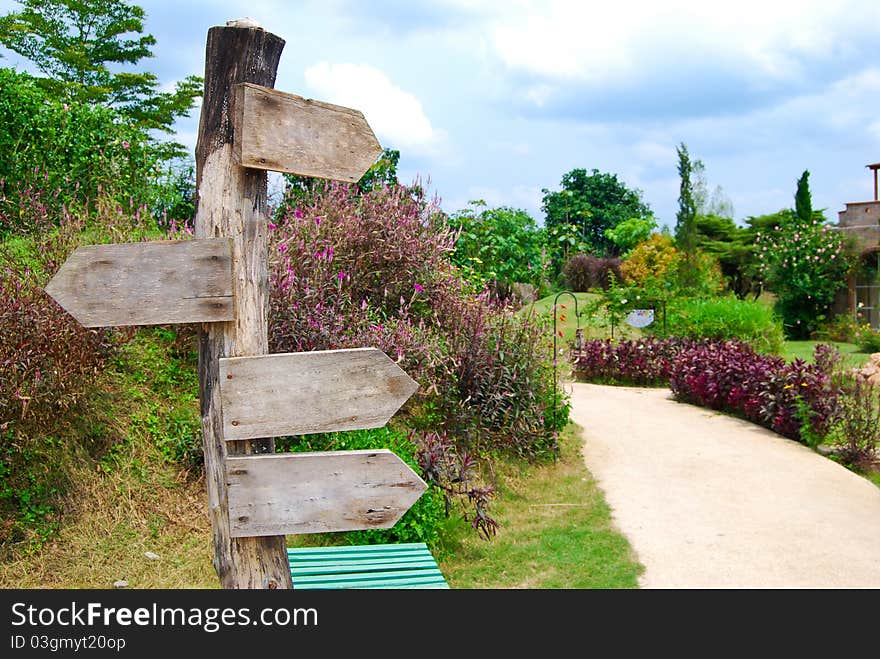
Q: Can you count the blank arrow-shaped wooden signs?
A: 4